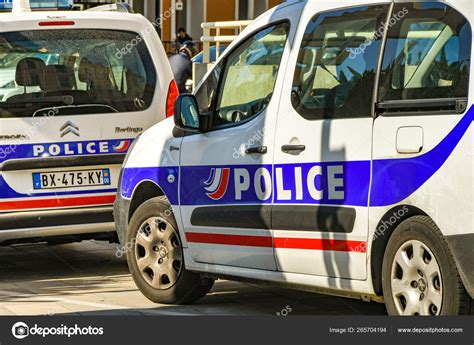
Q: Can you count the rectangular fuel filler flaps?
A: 1